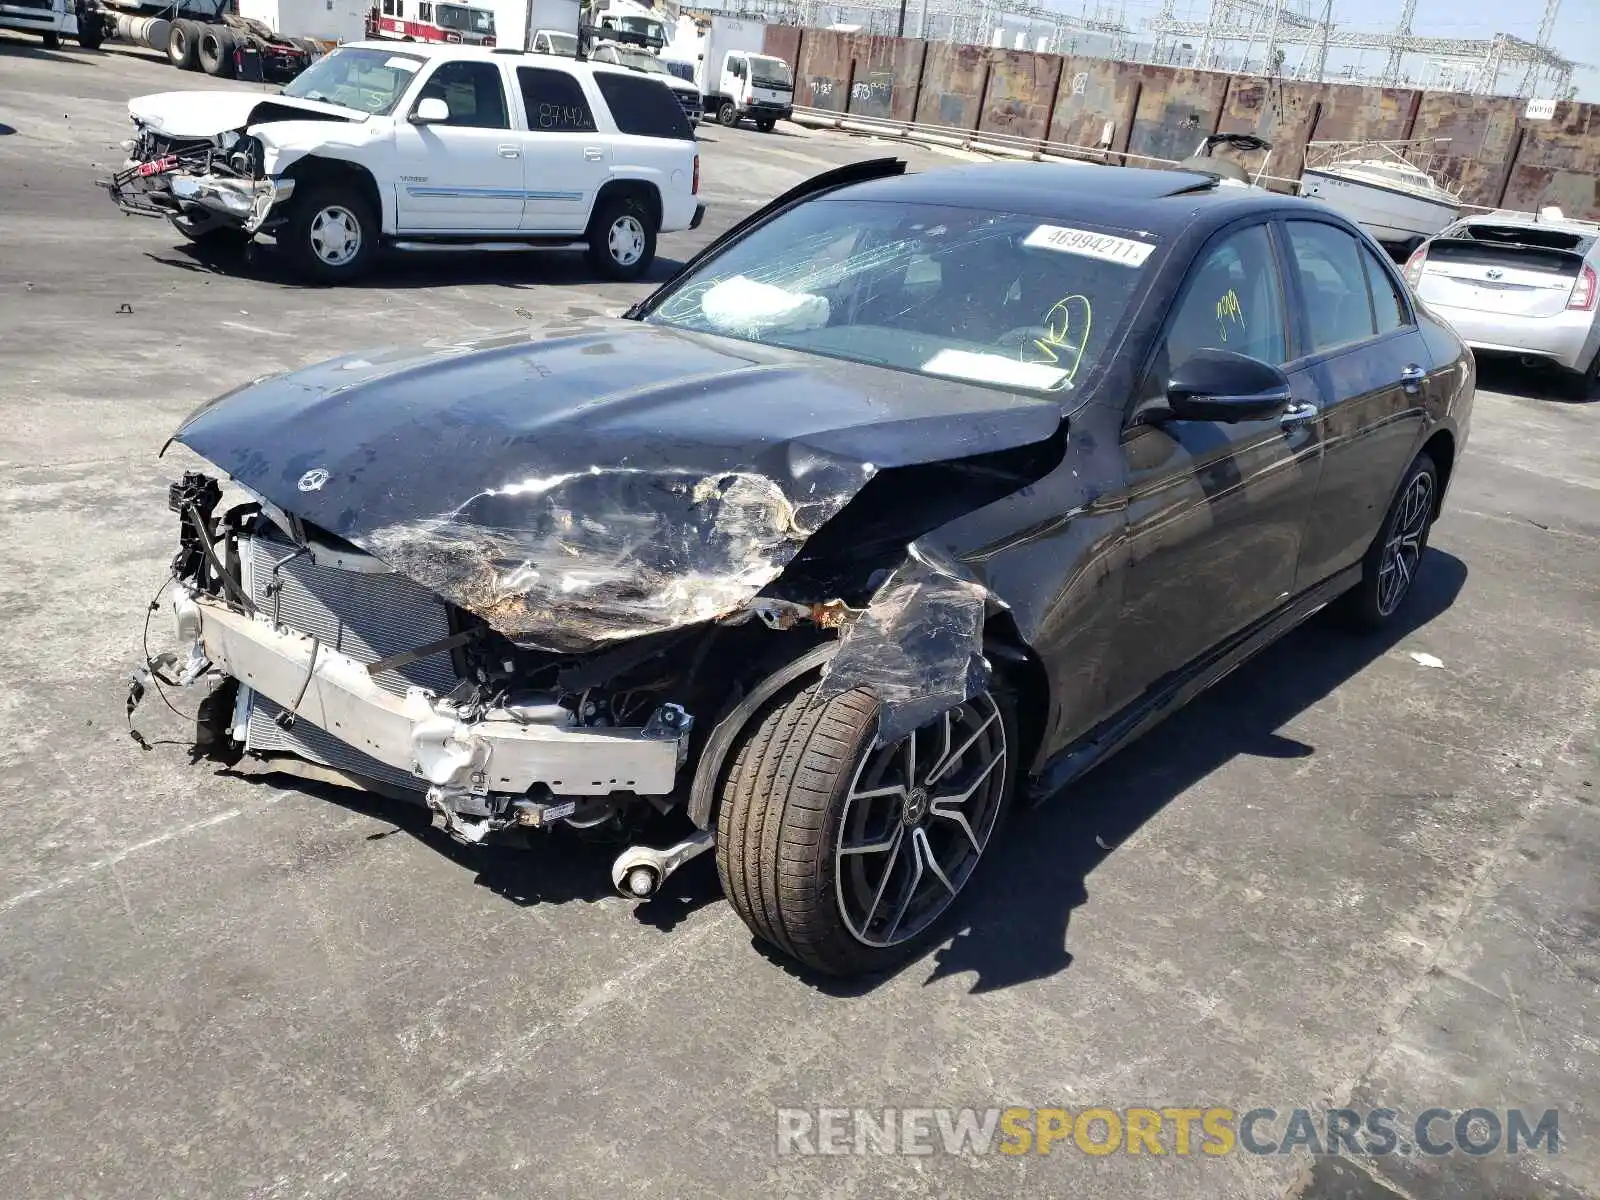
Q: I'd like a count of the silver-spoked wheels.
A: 4